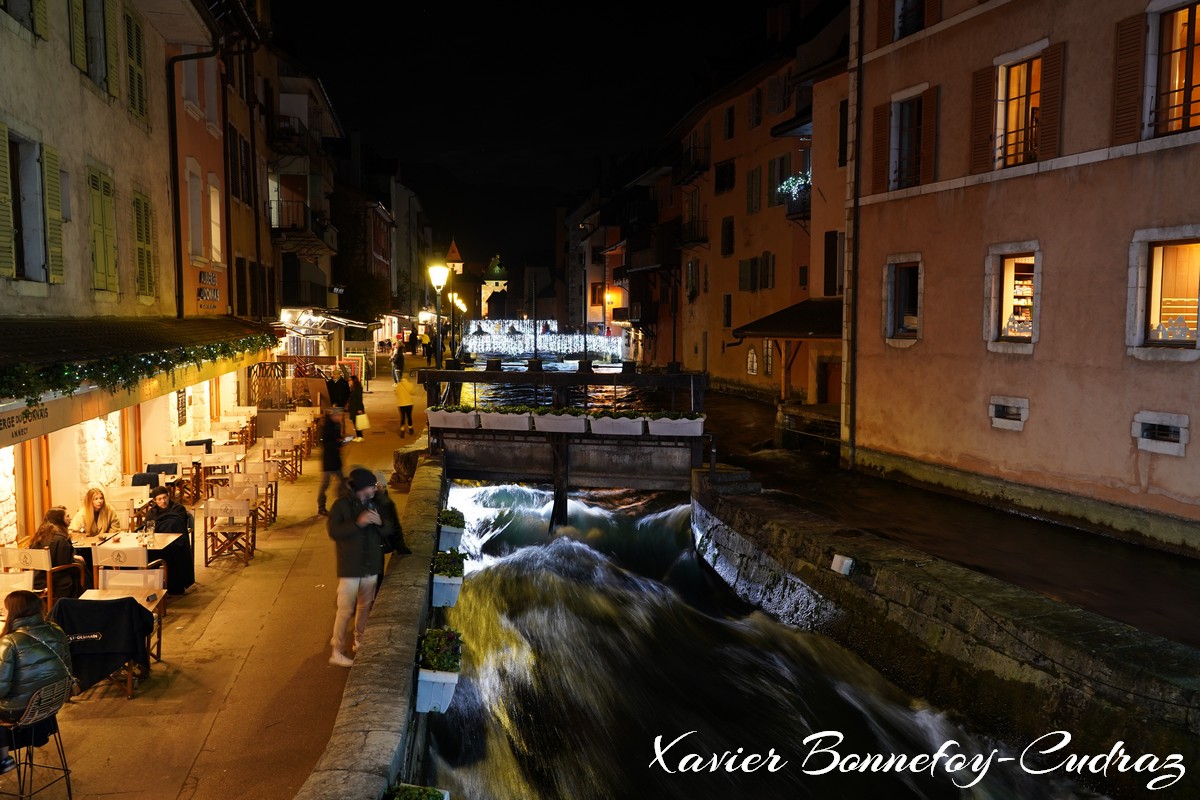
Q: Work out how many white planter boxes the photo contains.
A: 9